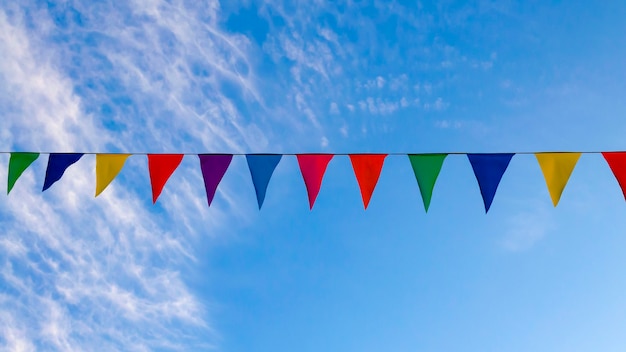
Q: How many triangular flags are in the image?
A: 12